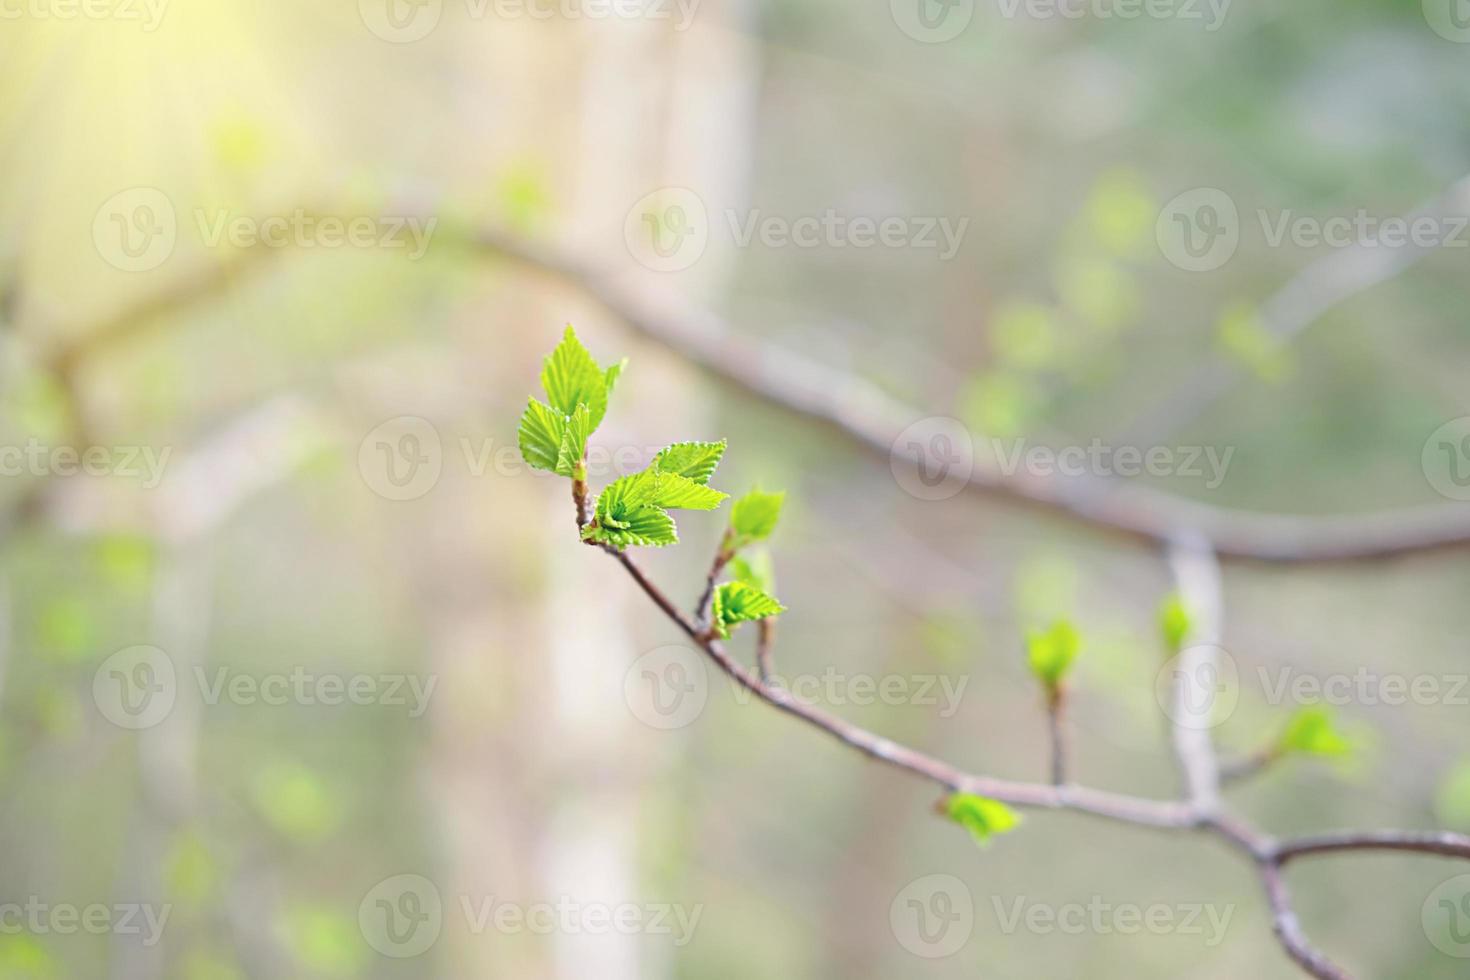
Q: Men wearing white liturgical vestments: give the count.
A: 0